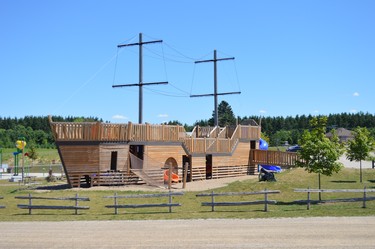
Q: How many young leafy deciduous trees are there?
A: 2